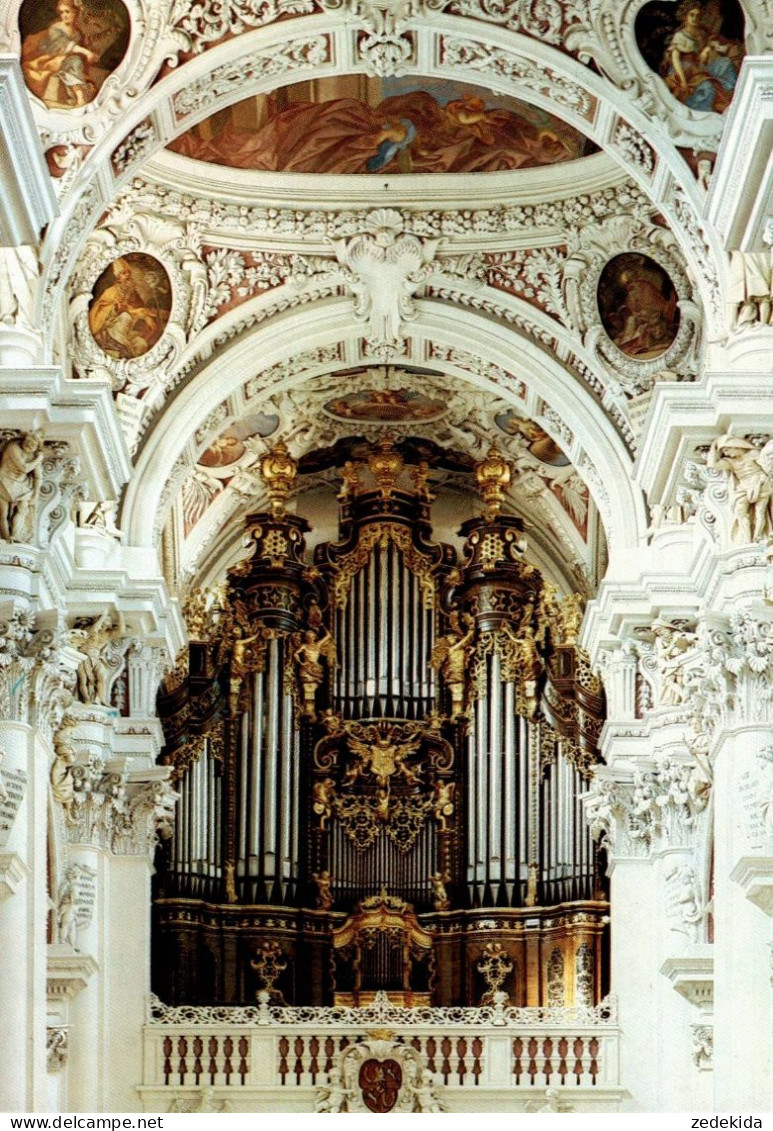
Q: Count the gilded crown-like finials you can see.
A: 3